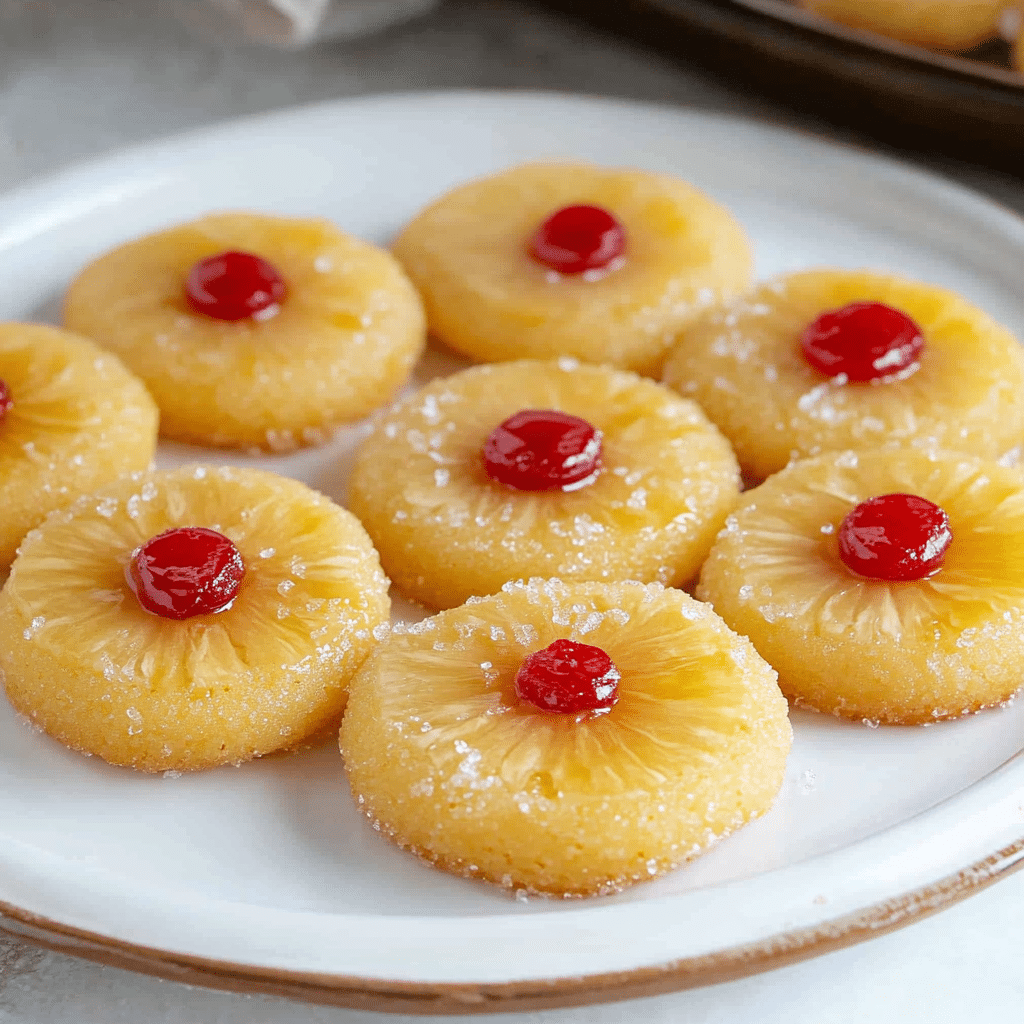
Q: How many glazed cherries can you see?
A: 8